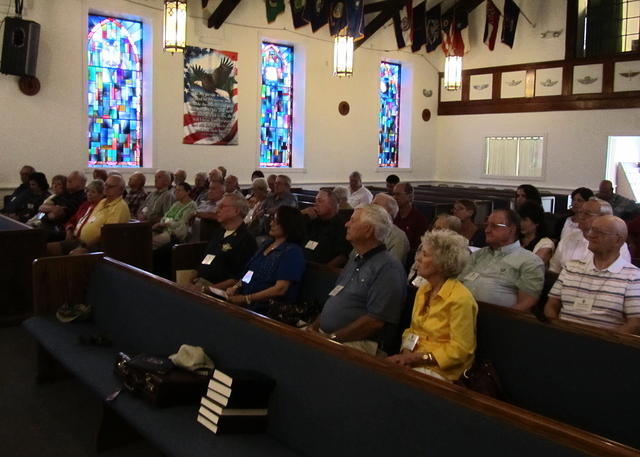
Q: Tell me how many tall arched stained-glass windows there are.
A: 3